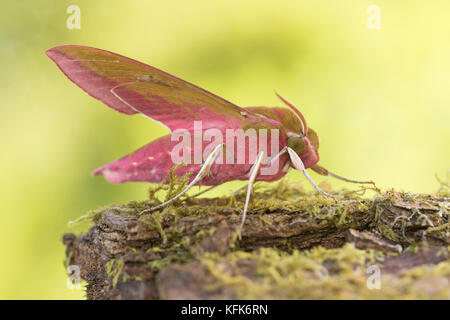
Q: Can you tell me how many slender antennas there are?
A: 1